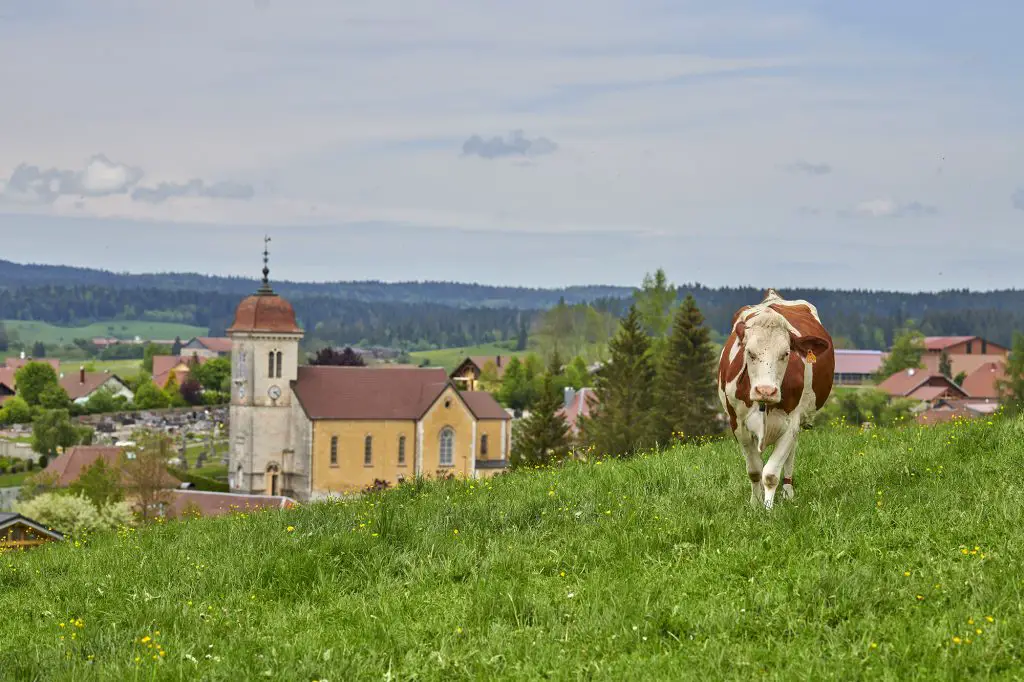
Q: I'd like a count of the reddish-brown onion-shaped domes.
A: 1